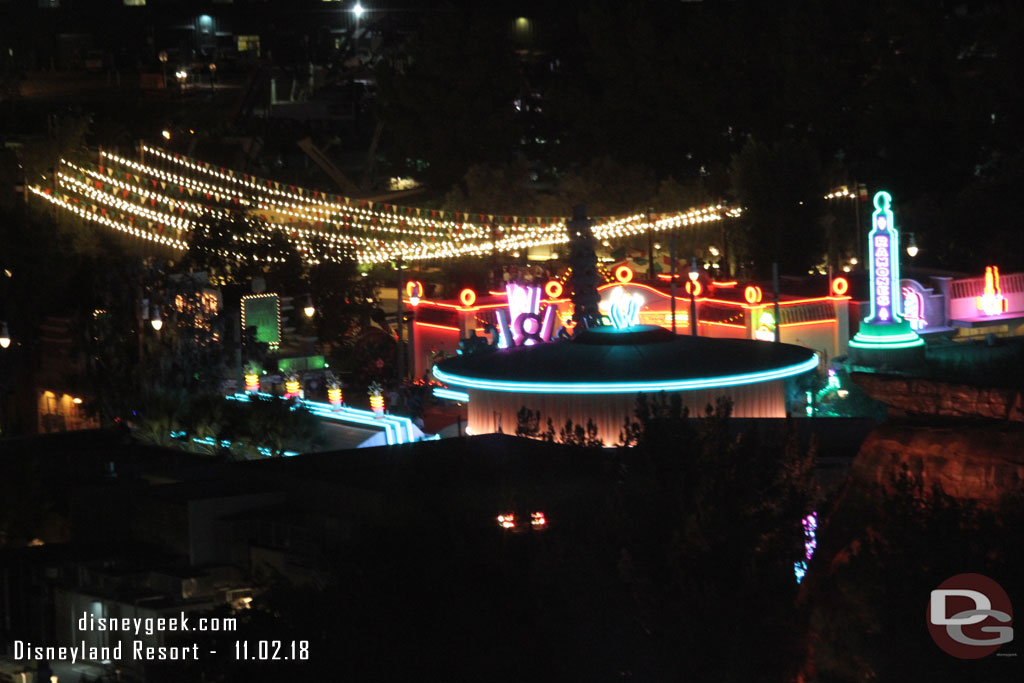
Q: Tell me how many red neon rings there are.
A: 7